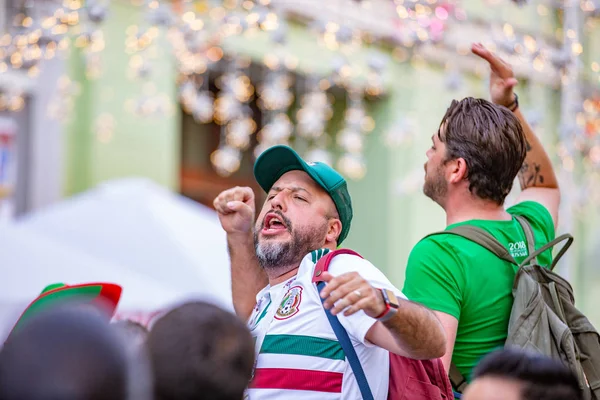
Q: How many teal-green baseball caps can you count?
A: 1